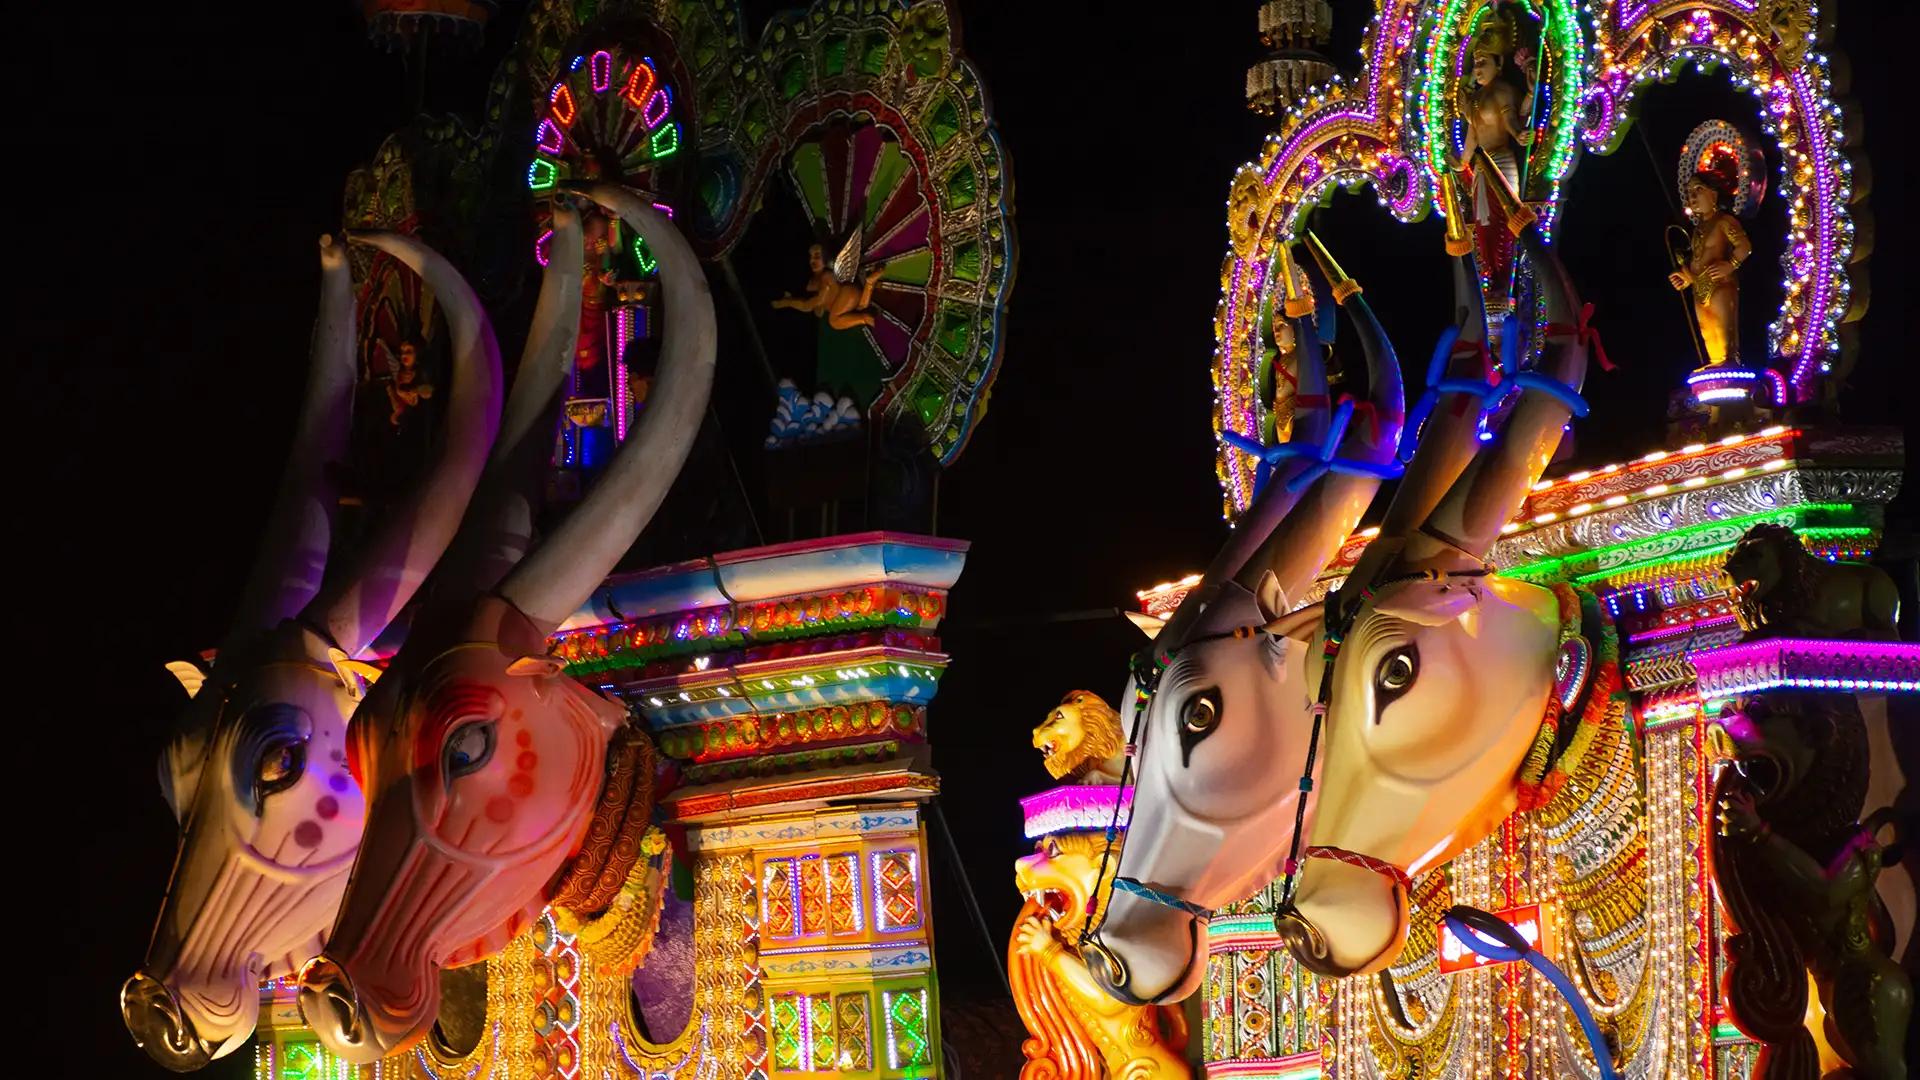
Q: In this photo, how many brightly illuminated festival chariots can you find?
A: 2